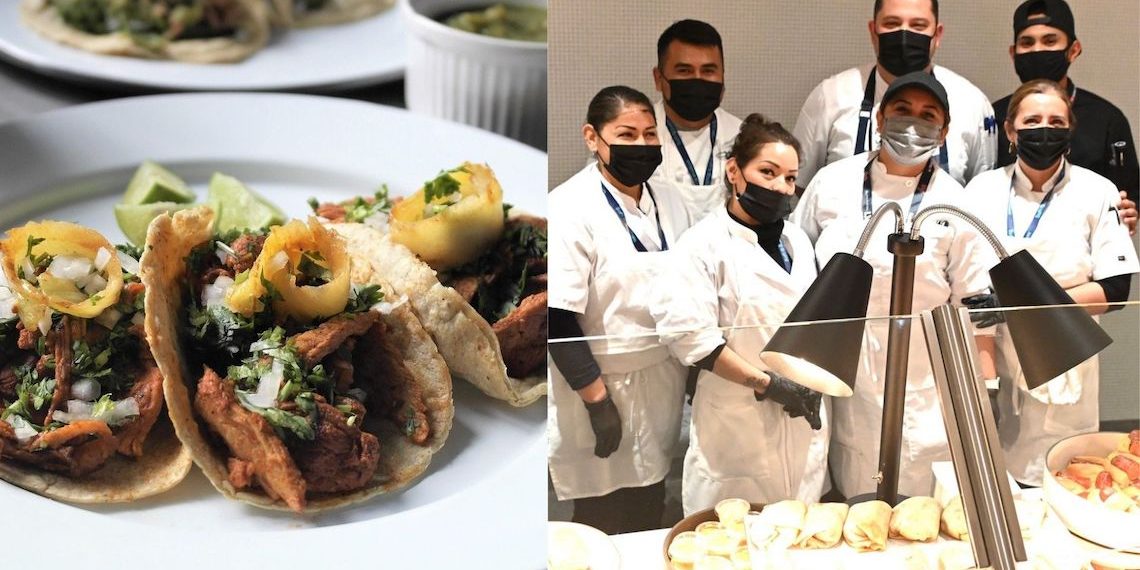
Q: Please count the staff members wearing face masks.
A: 7